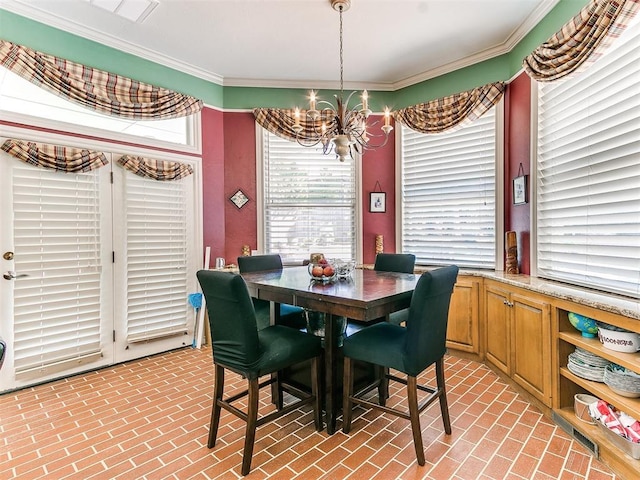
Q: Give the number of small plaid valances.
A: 2